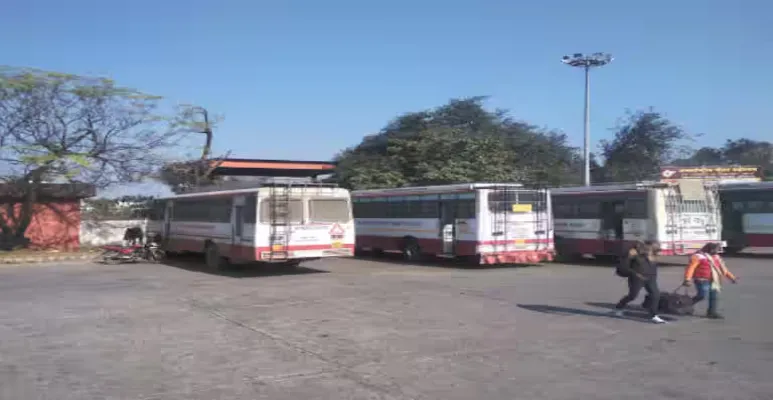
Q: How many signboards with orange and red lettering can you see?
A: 1